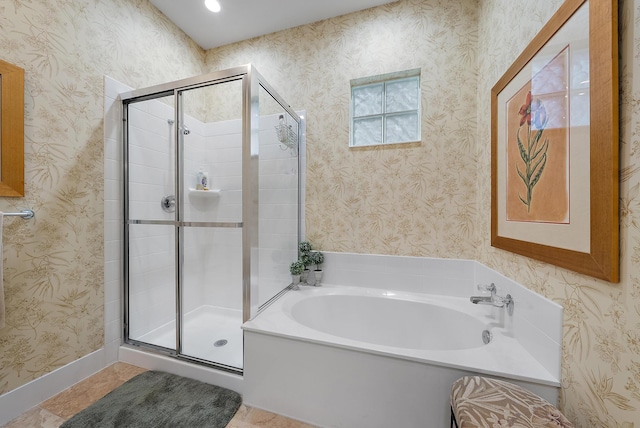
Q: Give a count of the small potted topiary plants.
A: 3